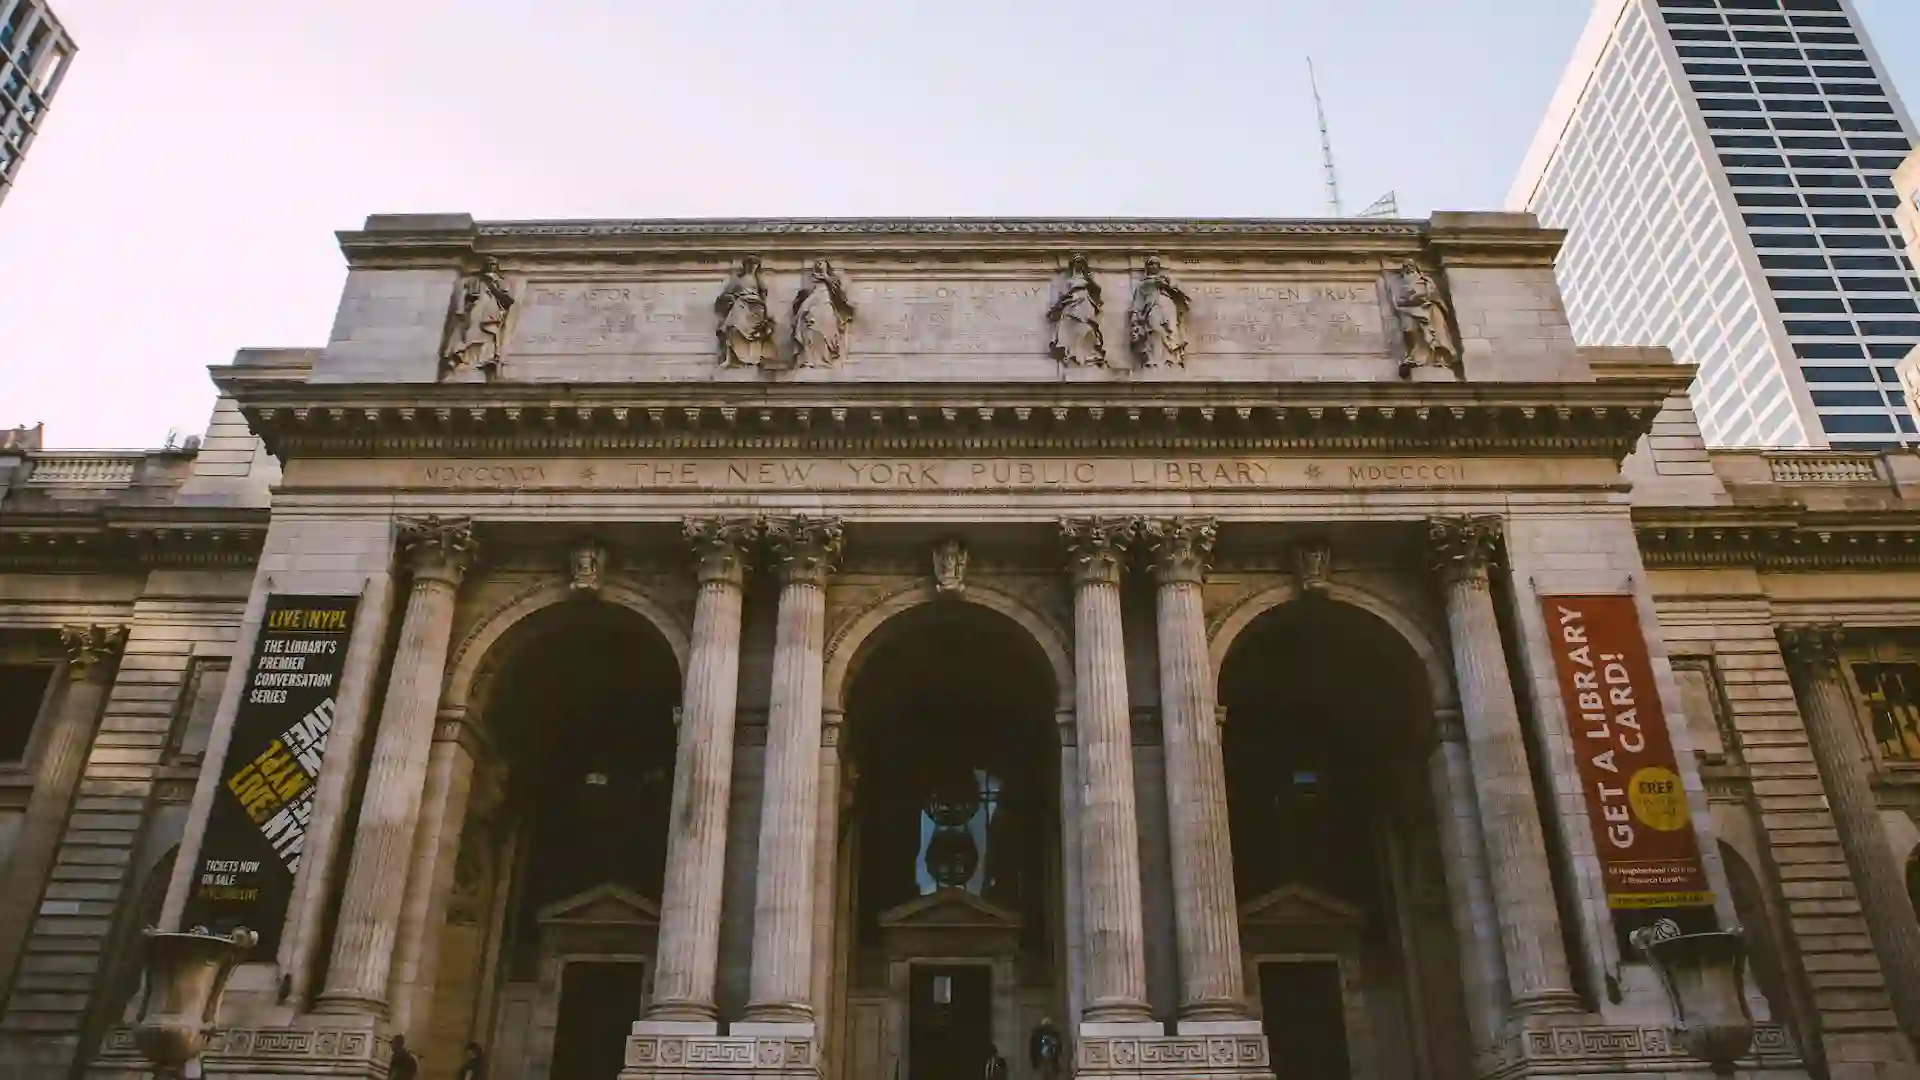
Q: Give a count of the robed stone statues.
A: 6